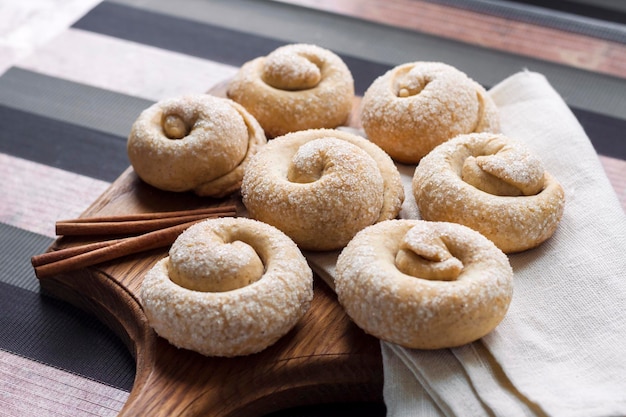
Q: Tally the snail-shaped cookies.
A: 7